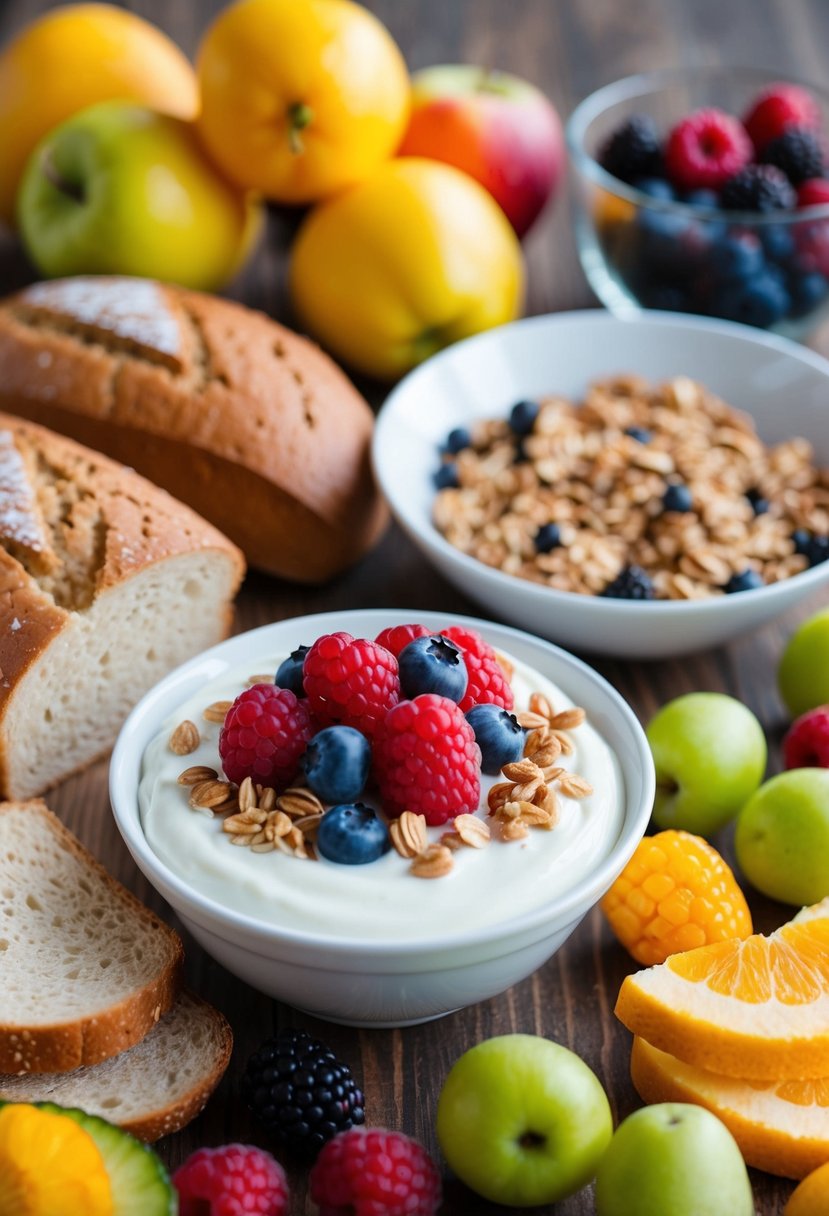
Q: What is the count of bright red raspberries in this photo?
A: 11